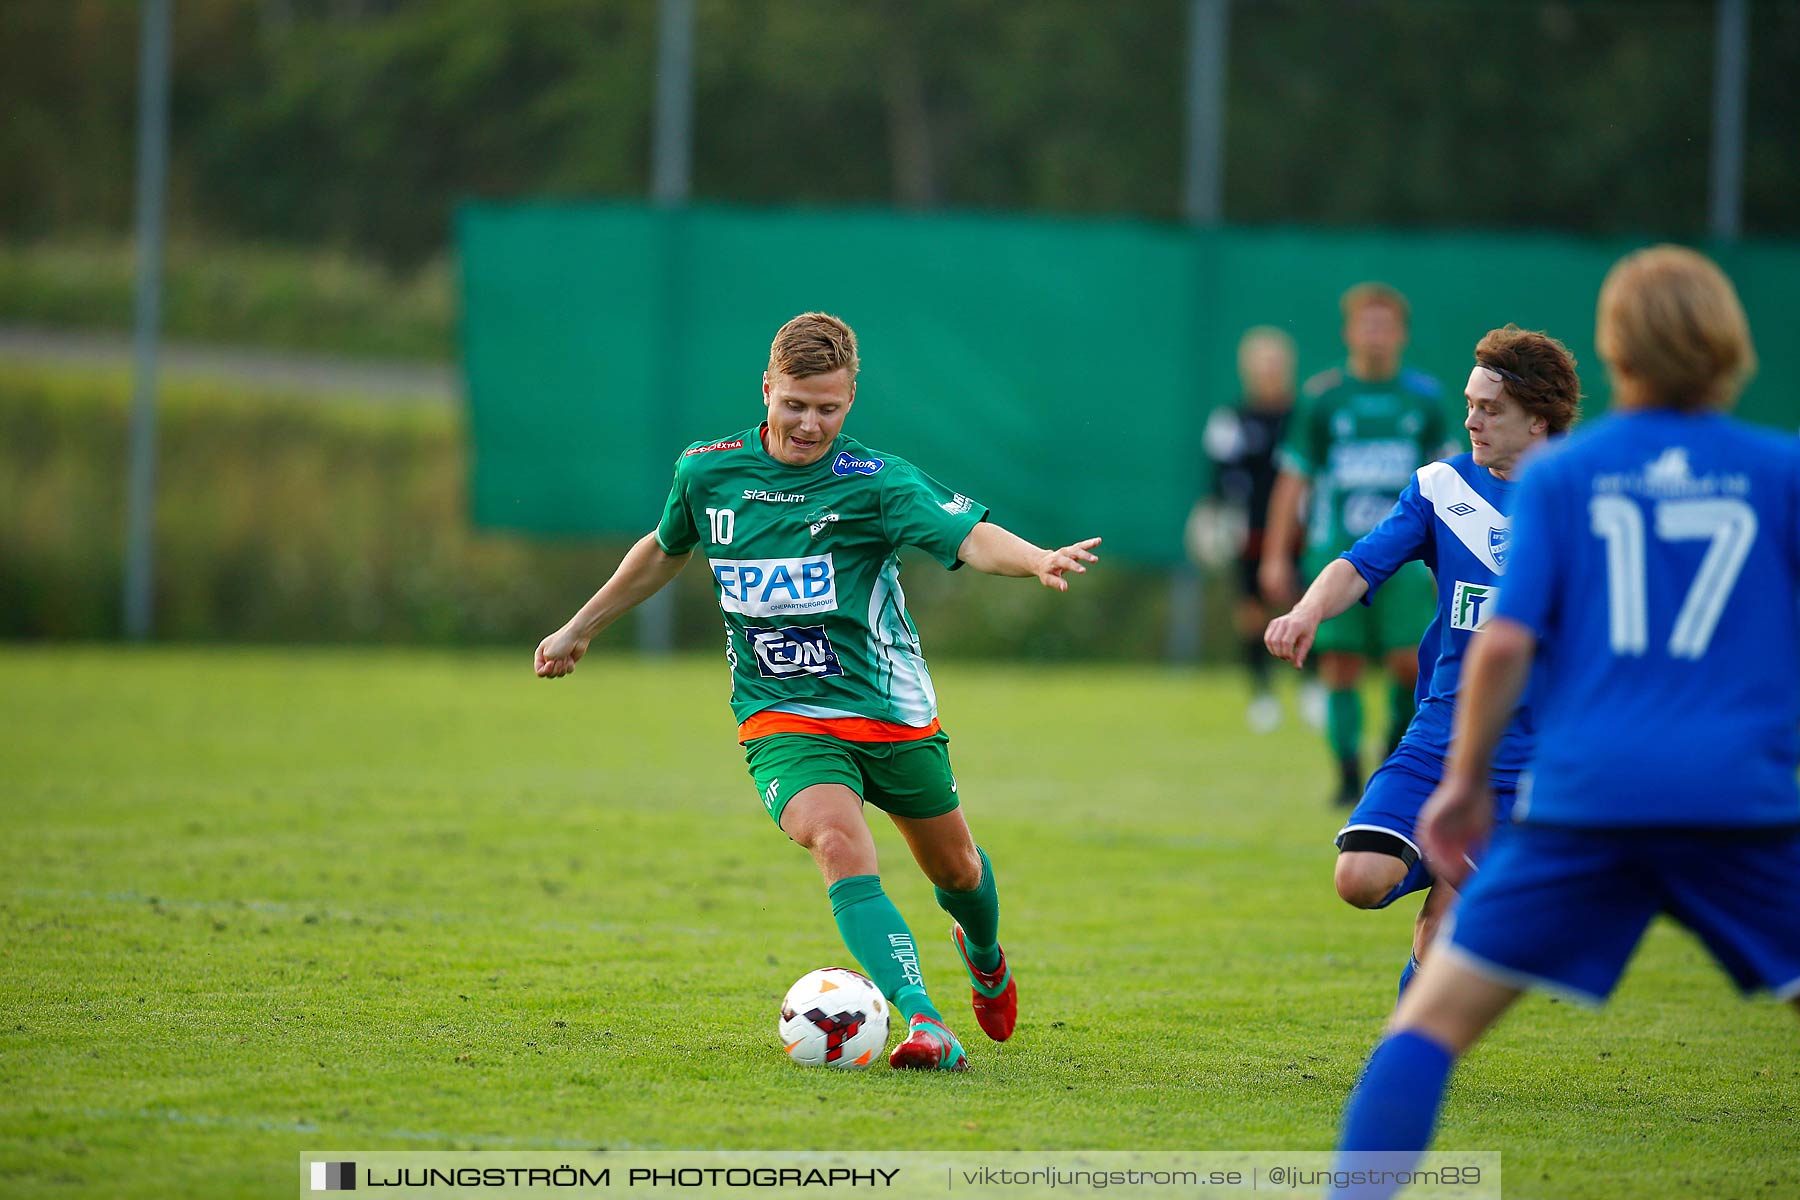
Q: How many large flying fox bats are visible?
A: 0